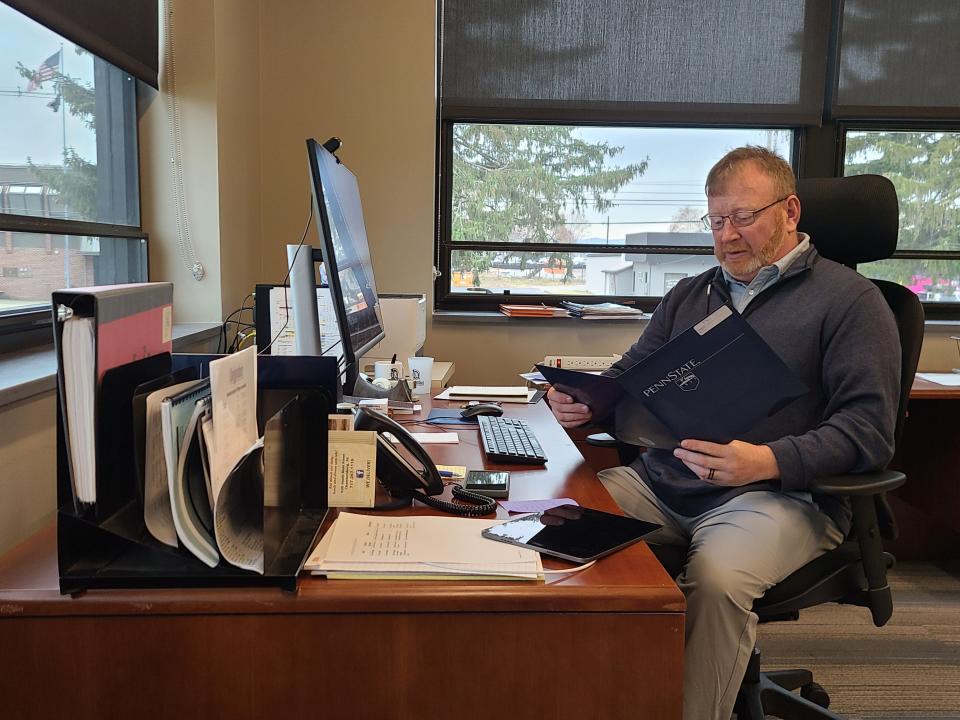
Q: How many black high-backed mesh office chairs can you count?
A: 1